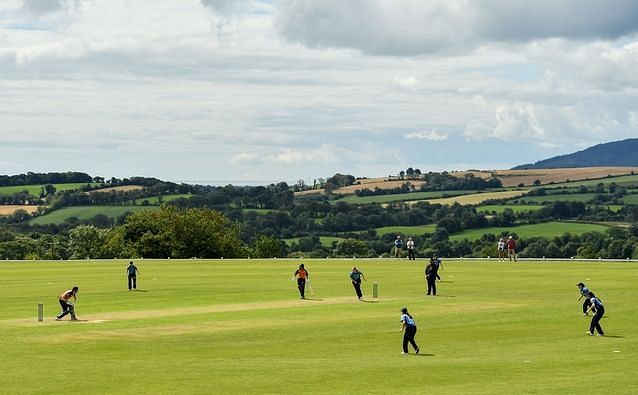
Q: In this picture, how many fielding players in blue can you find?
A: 6